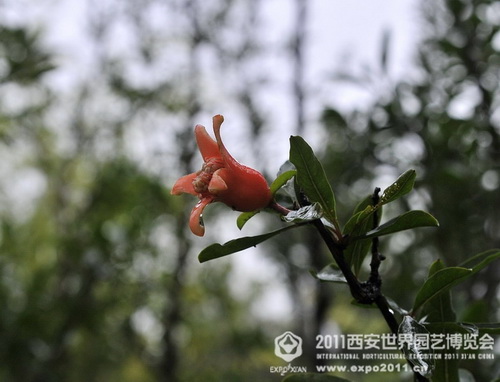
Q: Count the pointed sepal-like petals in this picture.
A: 5